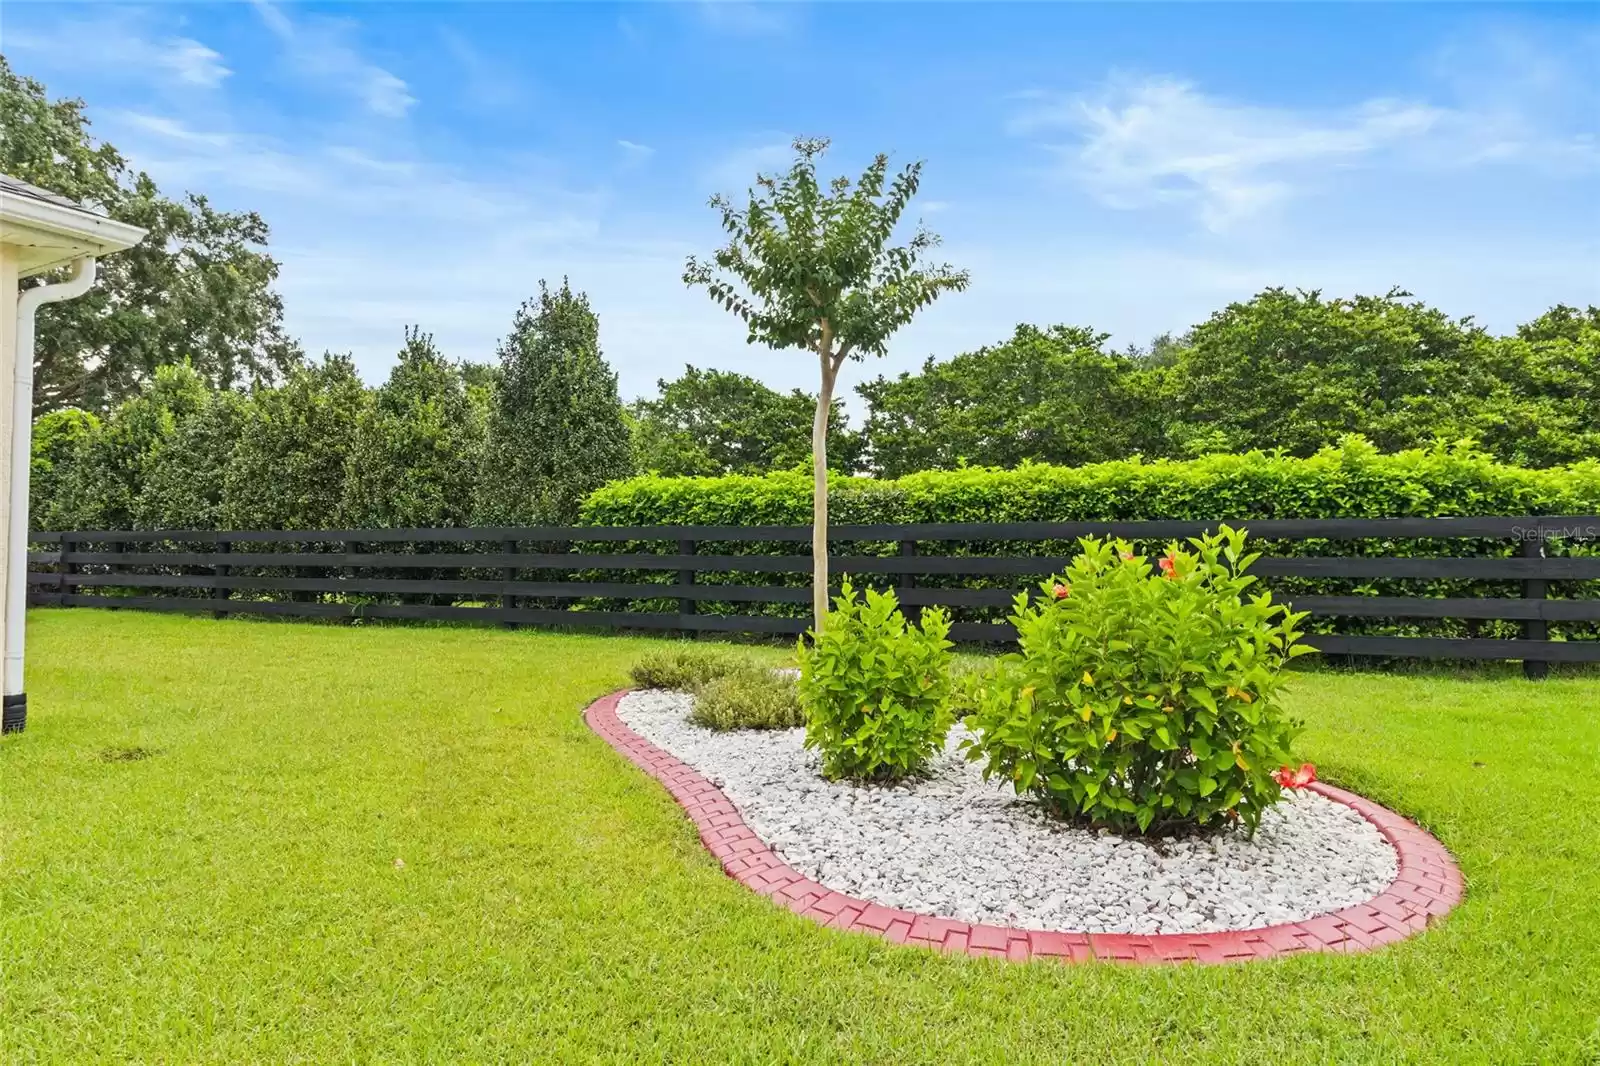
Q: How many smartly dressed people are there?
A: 0